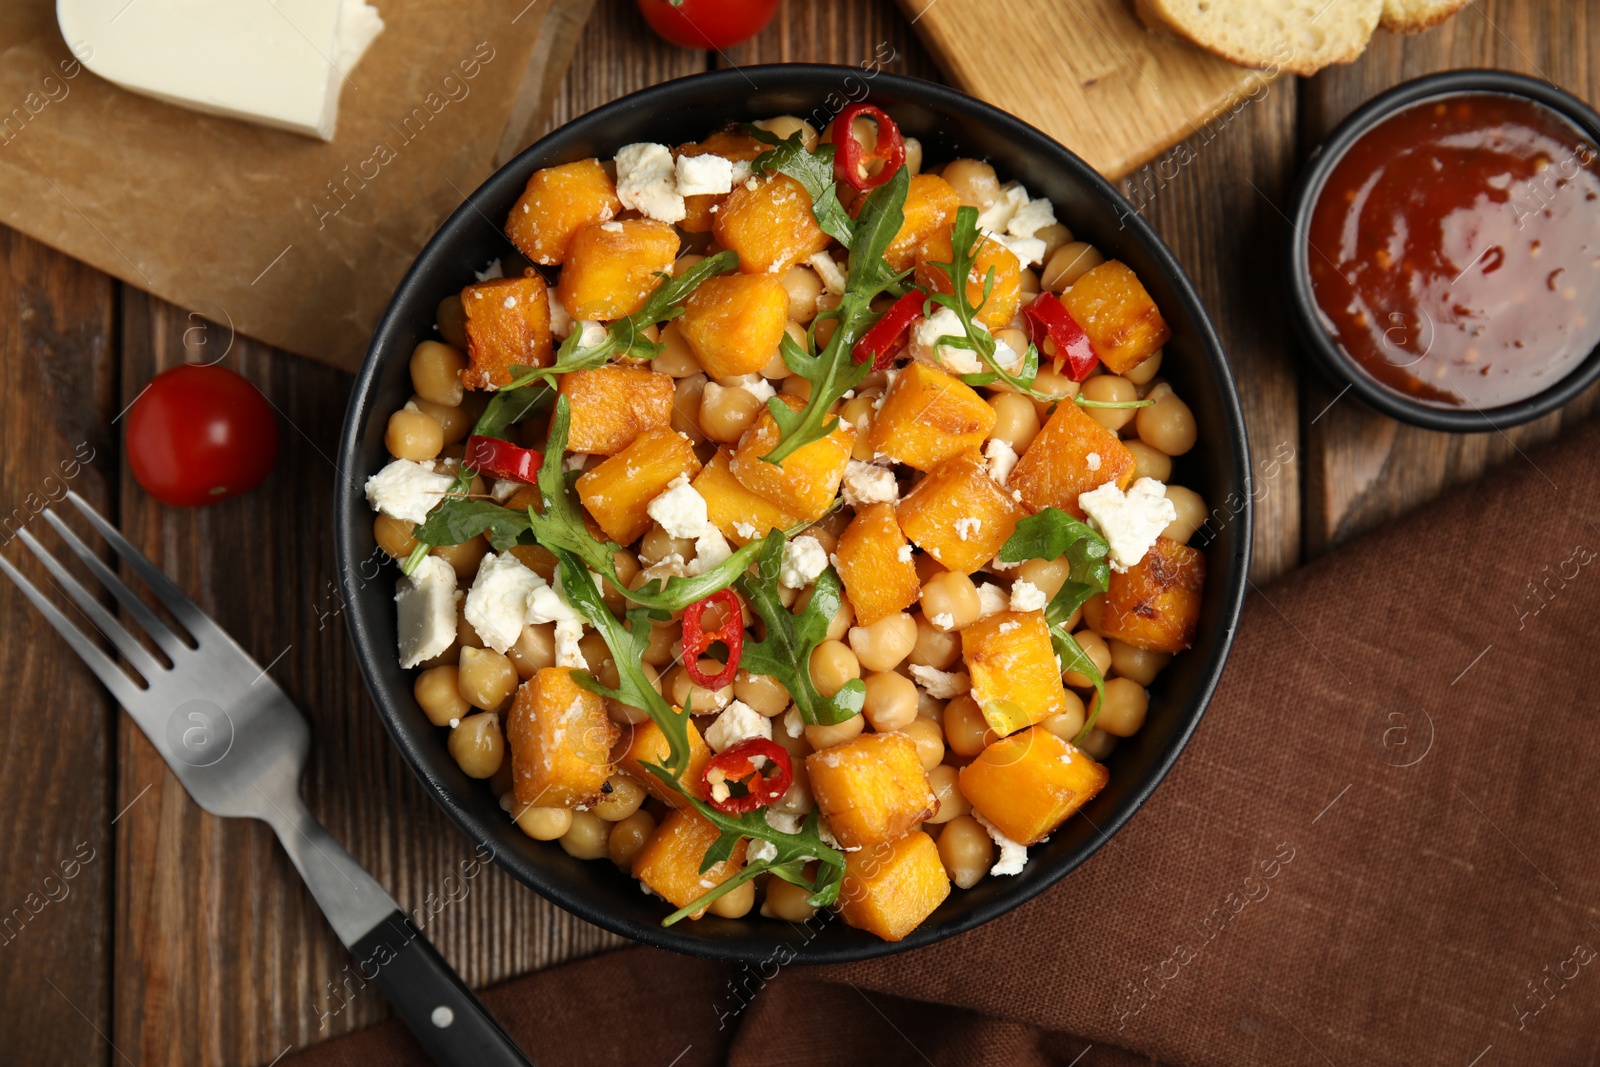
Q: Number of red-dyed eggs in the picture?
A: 0